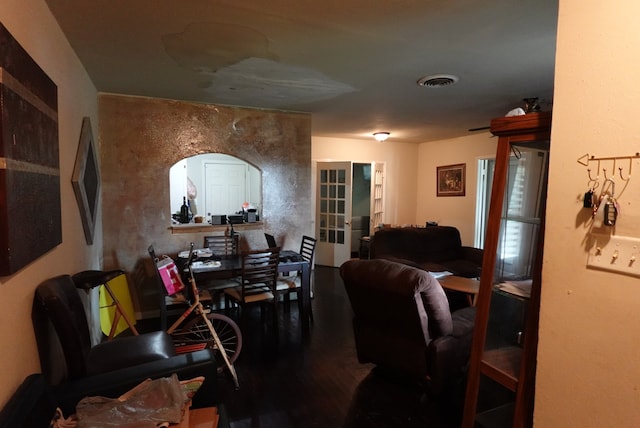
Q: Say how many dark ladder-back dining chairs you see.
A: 4